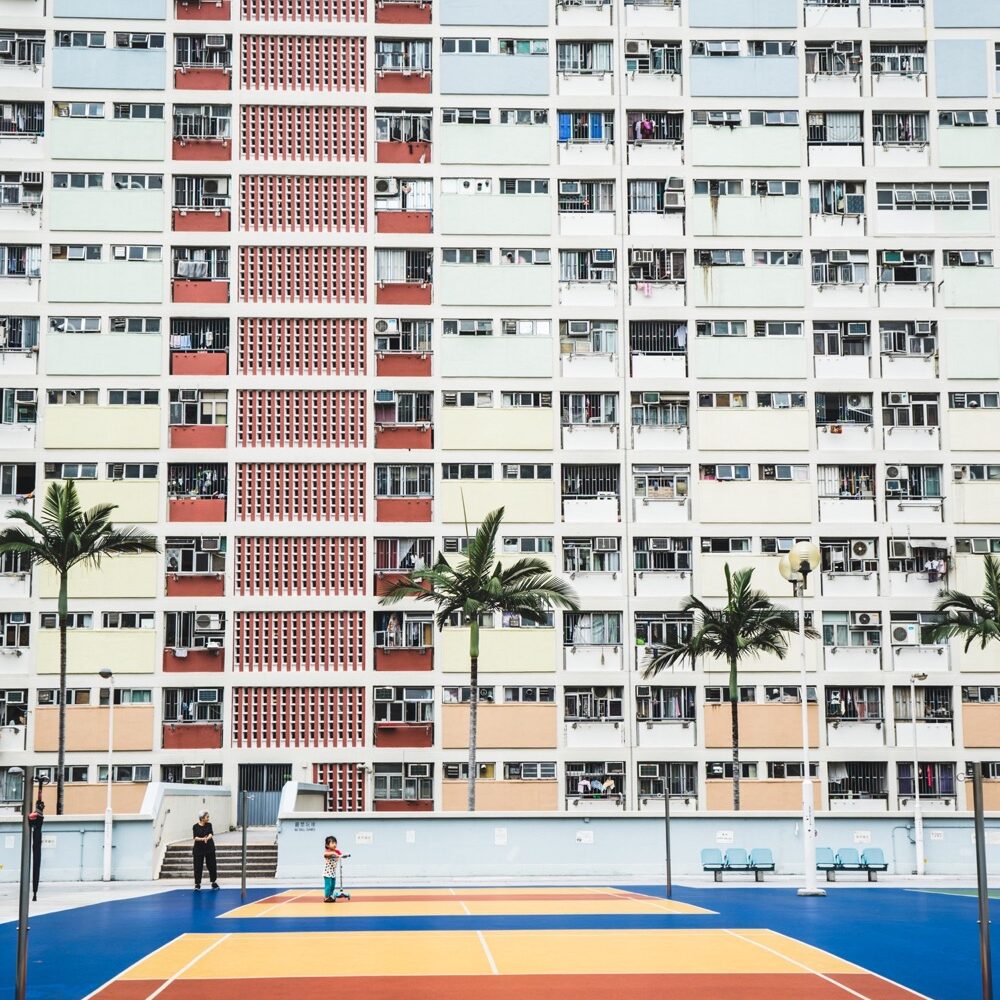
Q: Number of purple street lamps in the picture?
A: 0